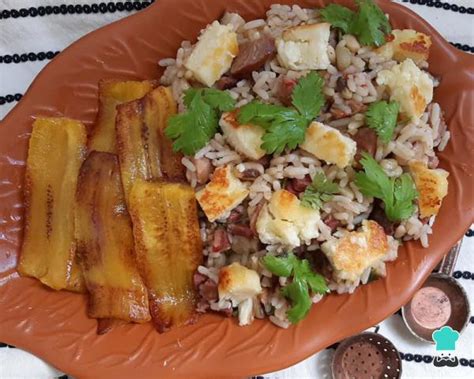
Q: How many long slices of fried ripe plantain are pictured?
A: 5